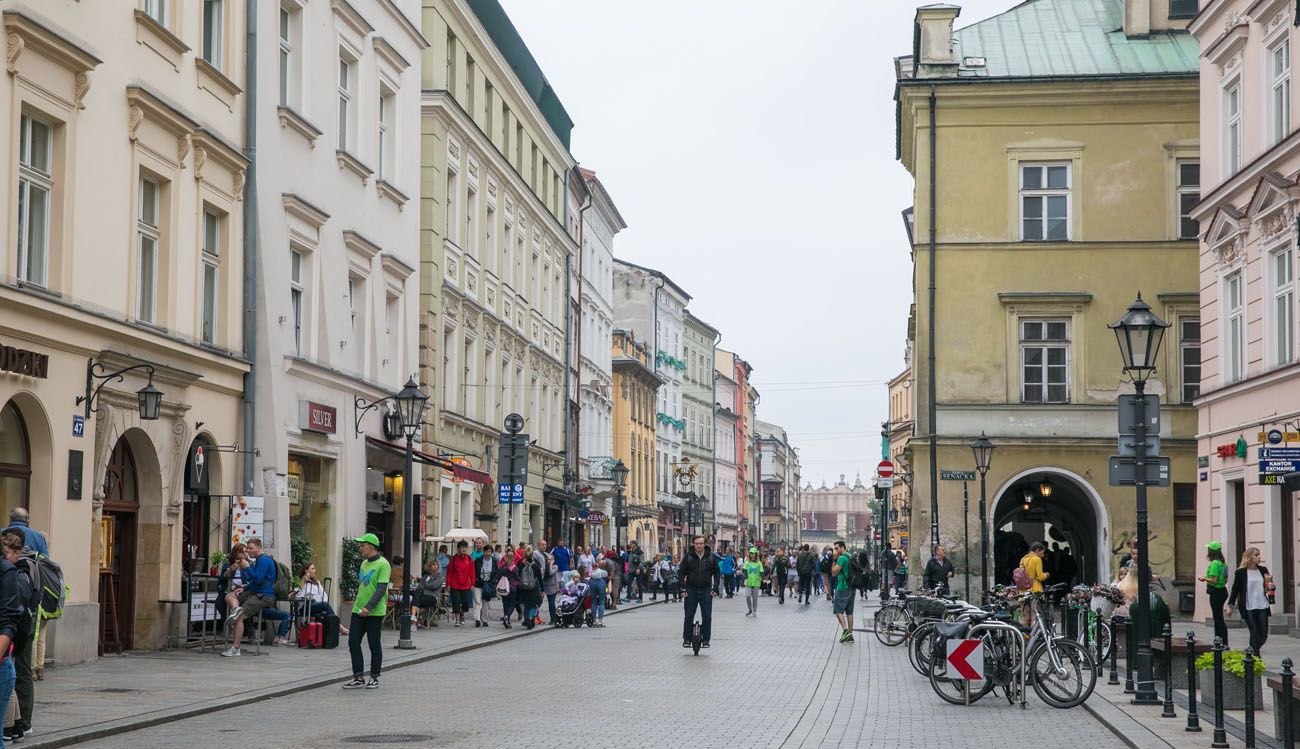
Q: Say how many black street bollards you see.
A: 11